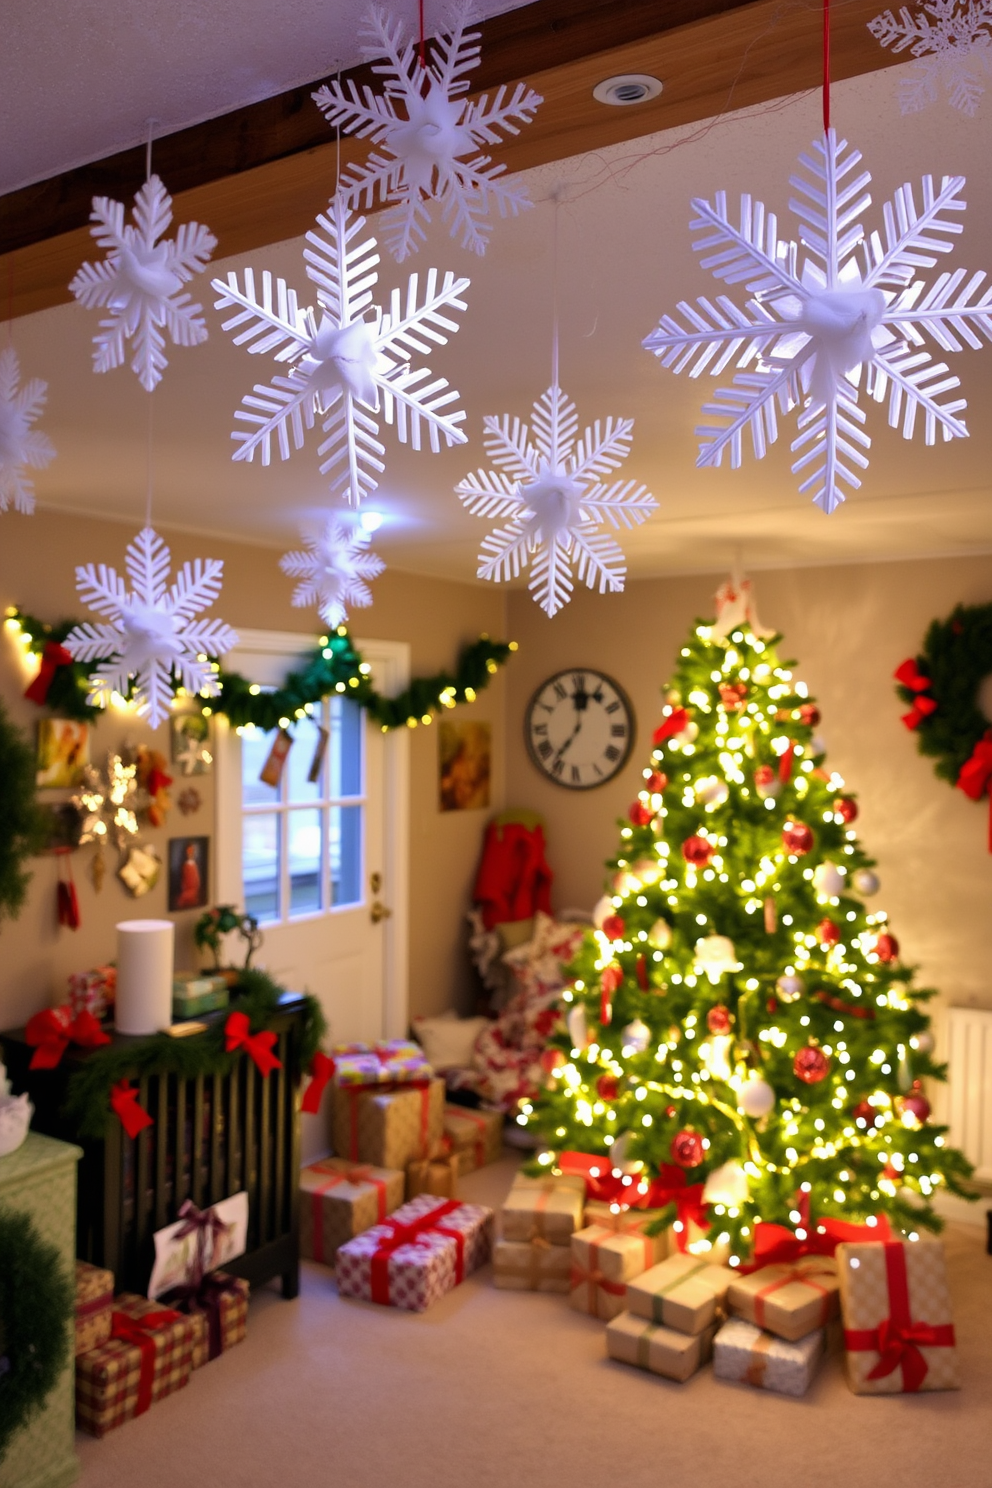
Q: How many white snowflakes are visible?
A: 9